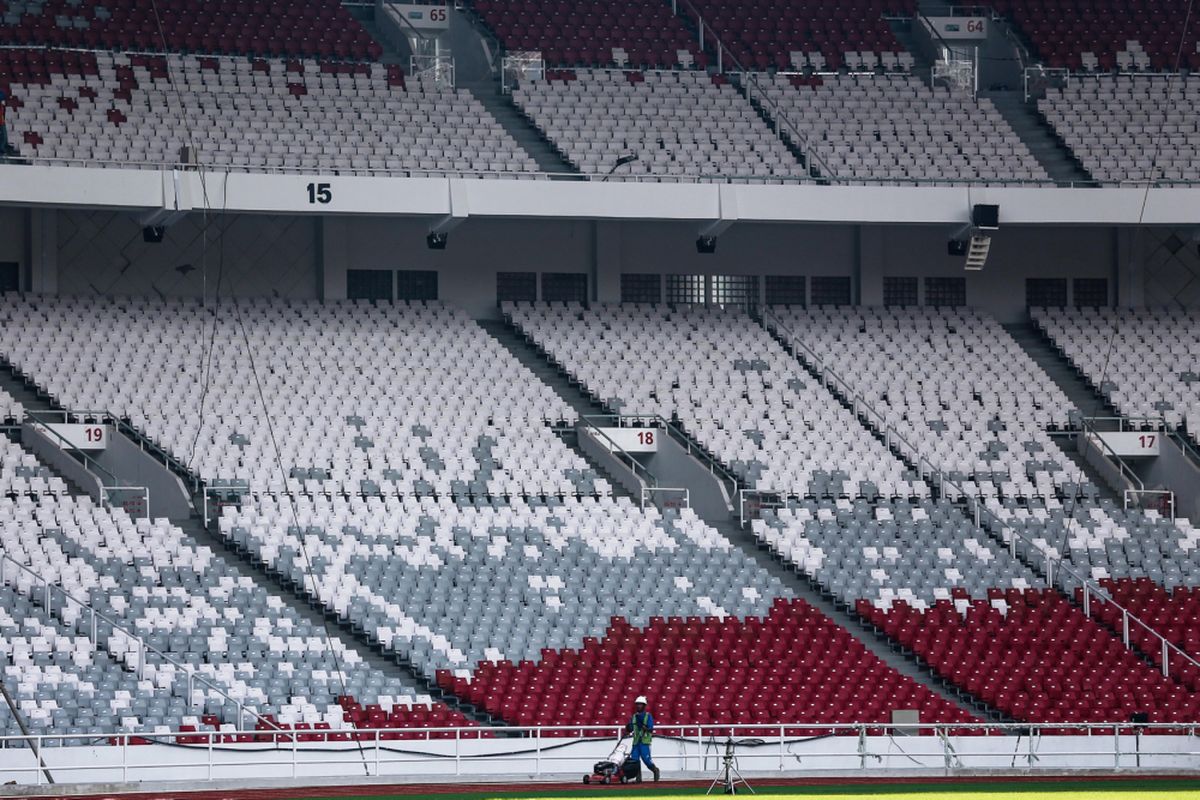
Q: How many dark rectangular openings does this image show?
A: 14